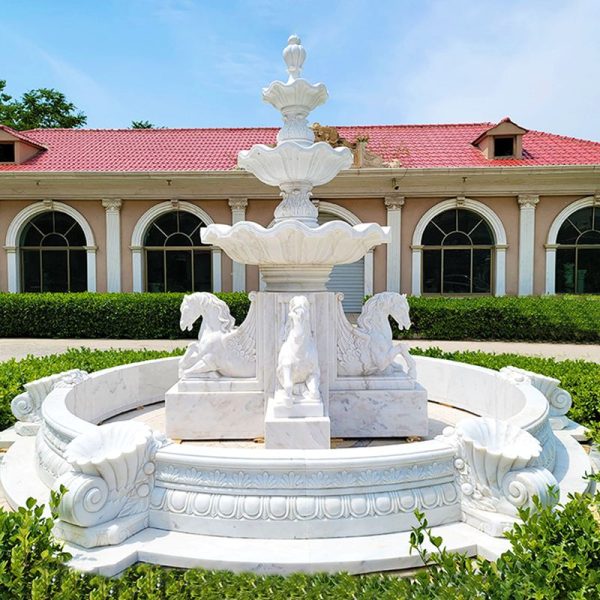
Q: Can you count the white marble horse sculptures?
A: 3